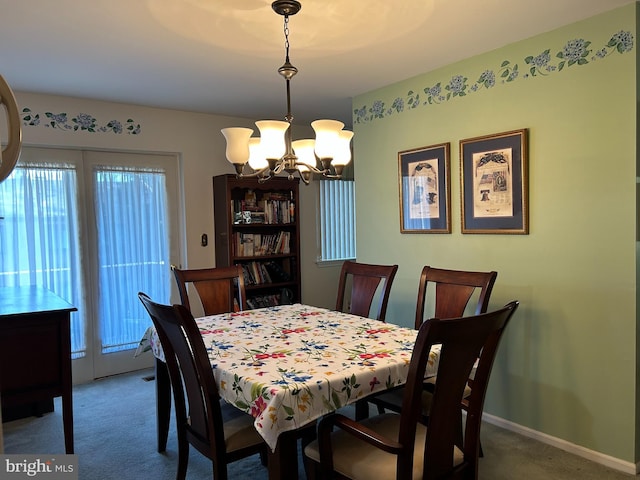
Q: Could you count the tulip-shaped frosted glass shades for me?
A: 6